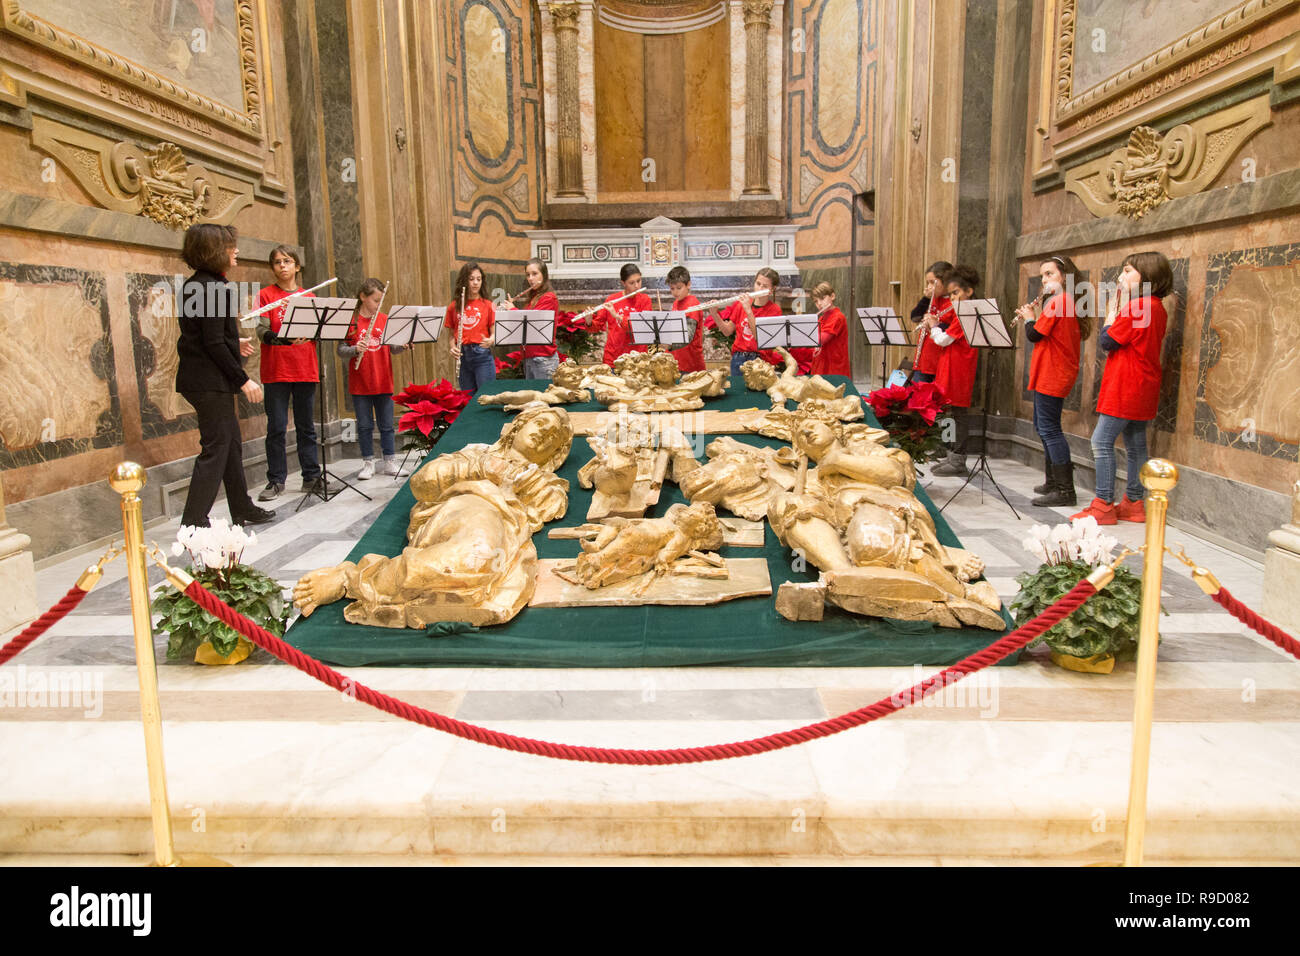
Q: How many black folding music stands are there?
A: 7